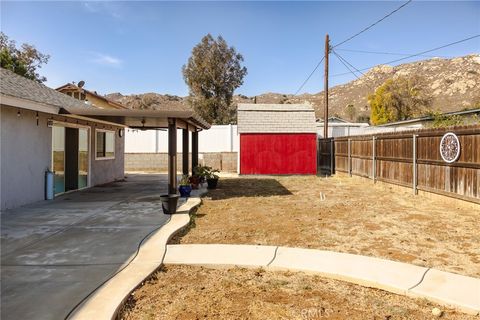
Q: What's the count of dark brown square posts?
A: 3